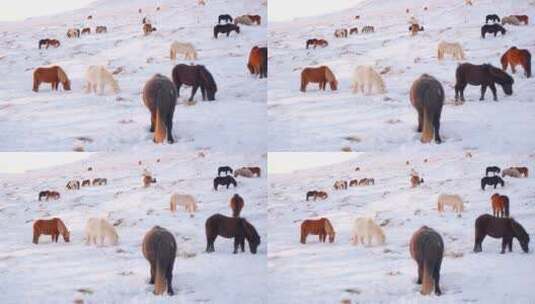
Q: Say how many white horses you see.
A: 8